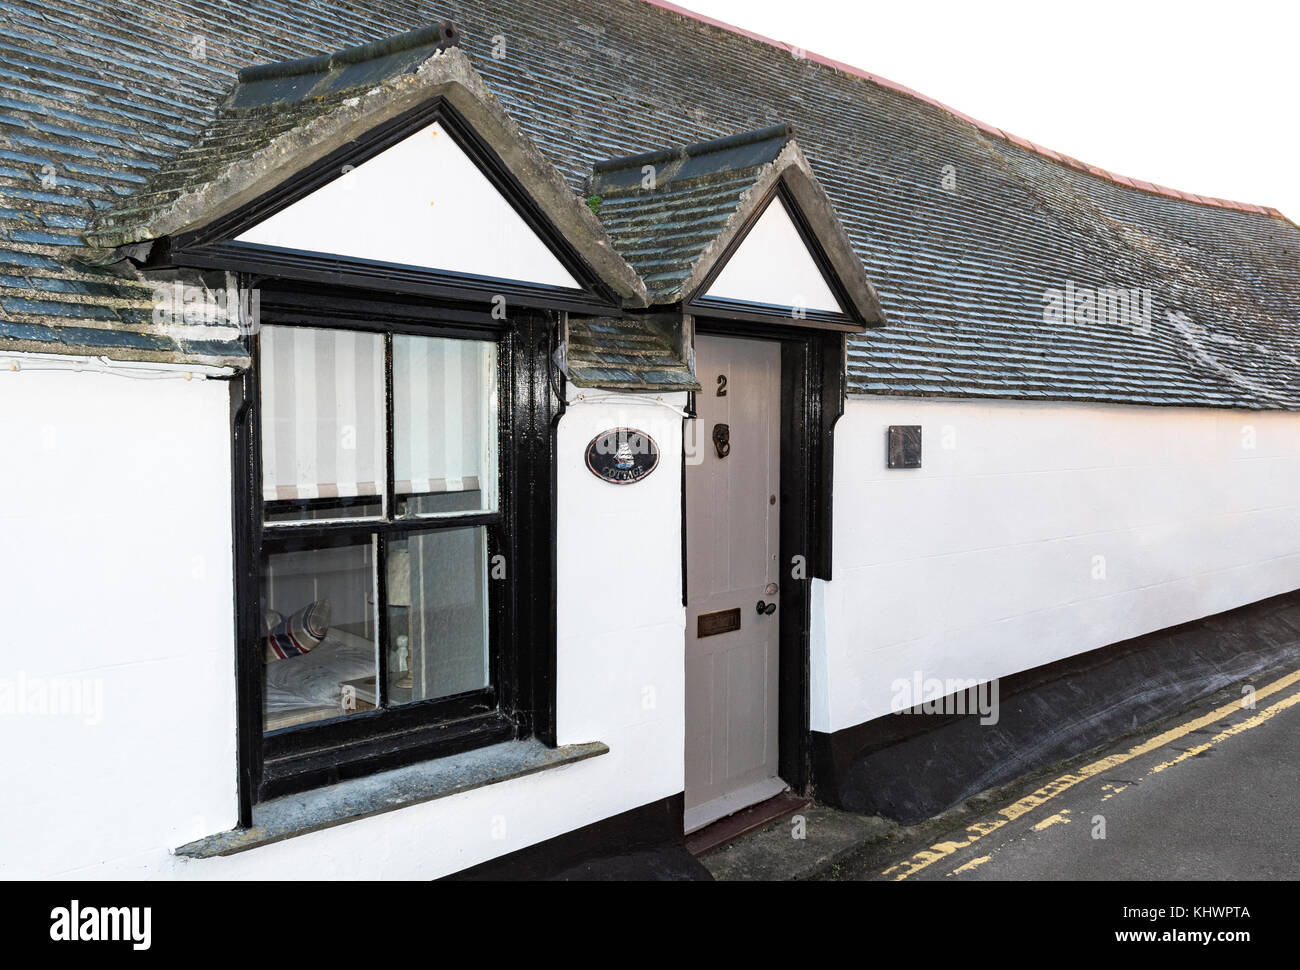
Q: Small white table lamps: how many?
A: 1